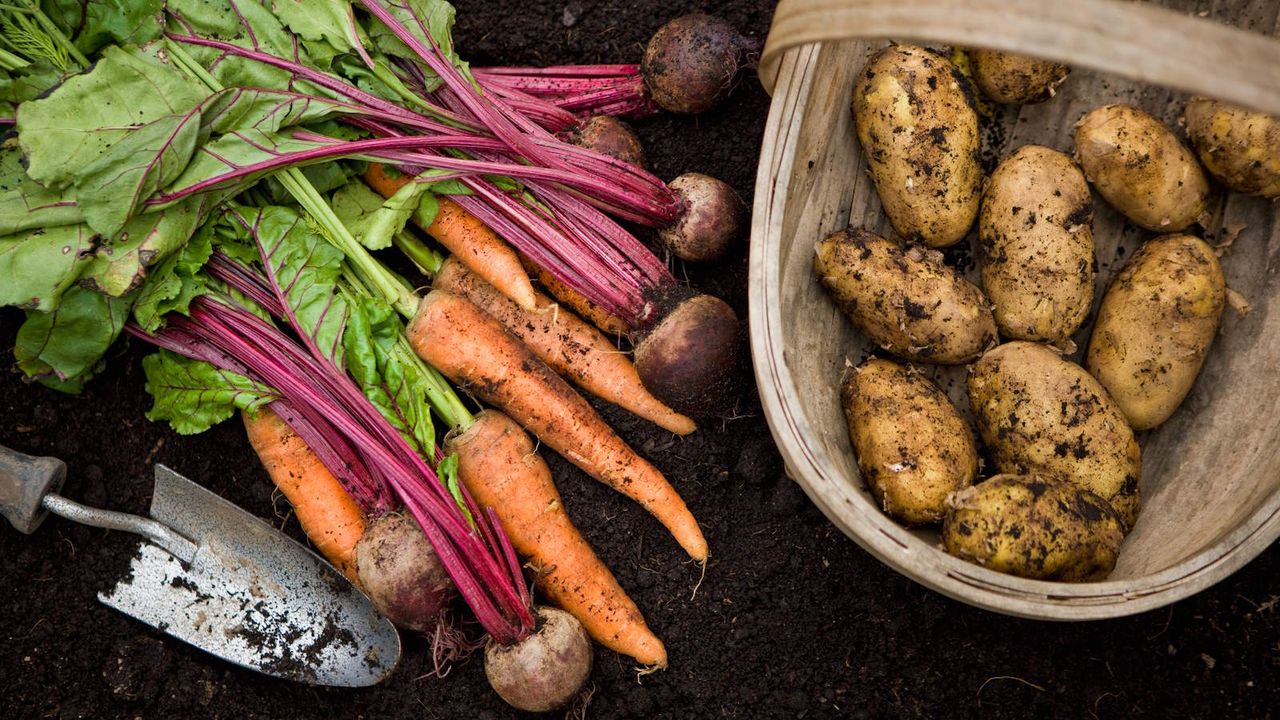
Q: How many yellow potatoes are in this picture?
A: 10